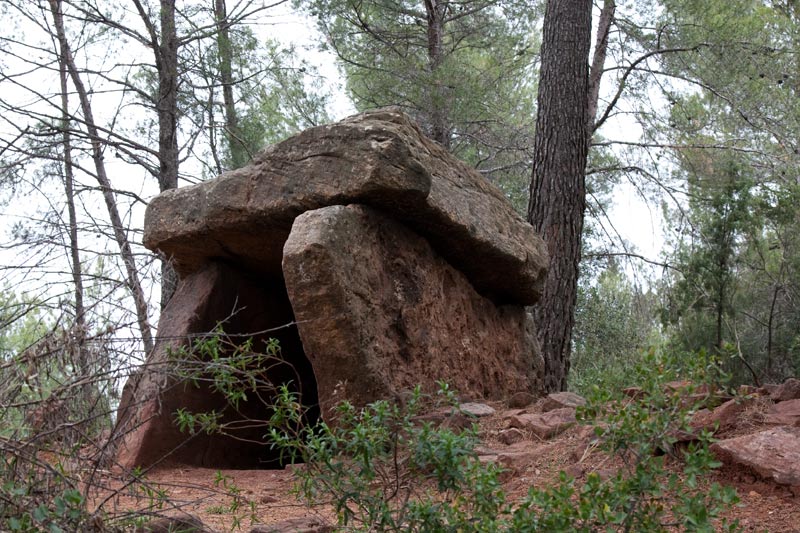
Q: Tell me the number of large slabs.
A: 3